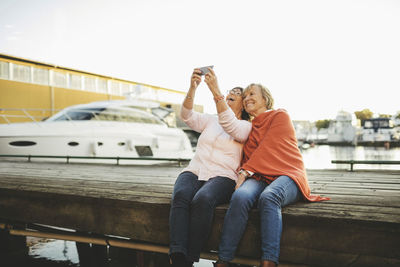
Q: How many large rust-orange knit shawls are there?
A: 1